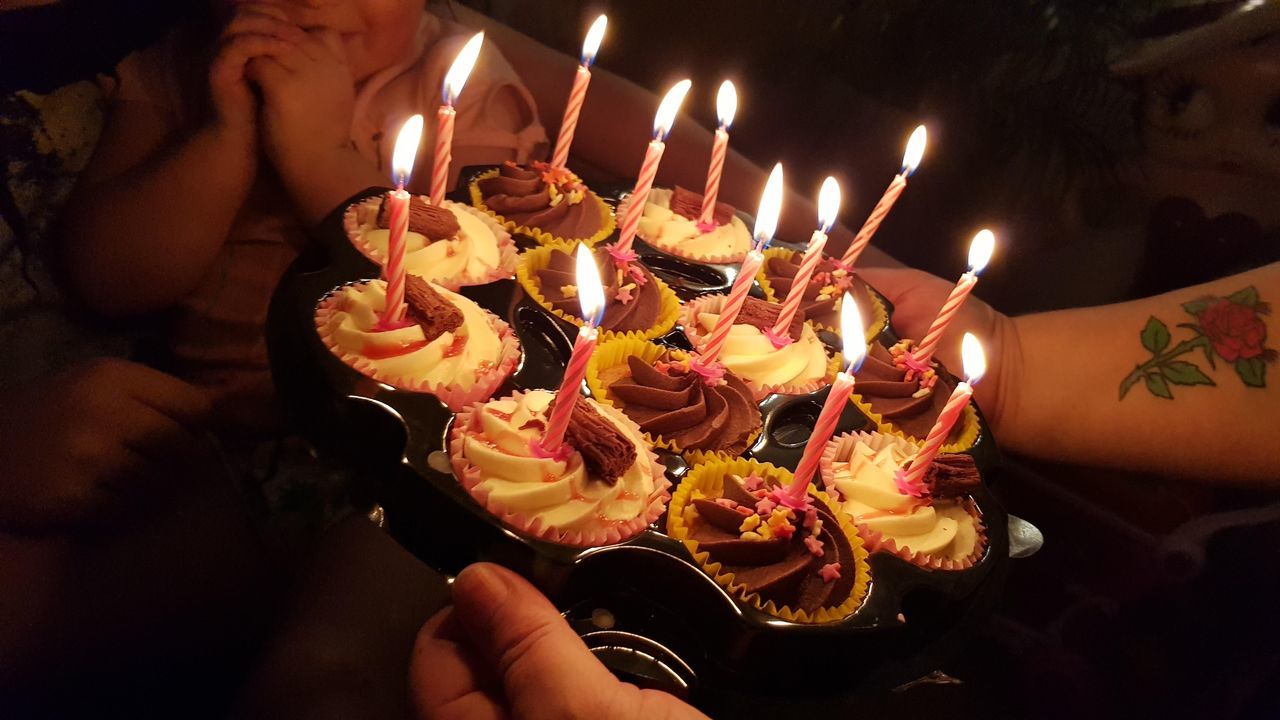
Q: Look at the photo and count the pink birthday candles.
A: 12